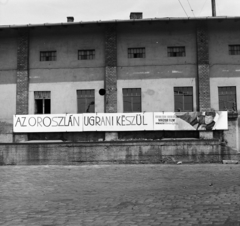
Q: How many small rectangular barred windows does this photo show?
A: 5